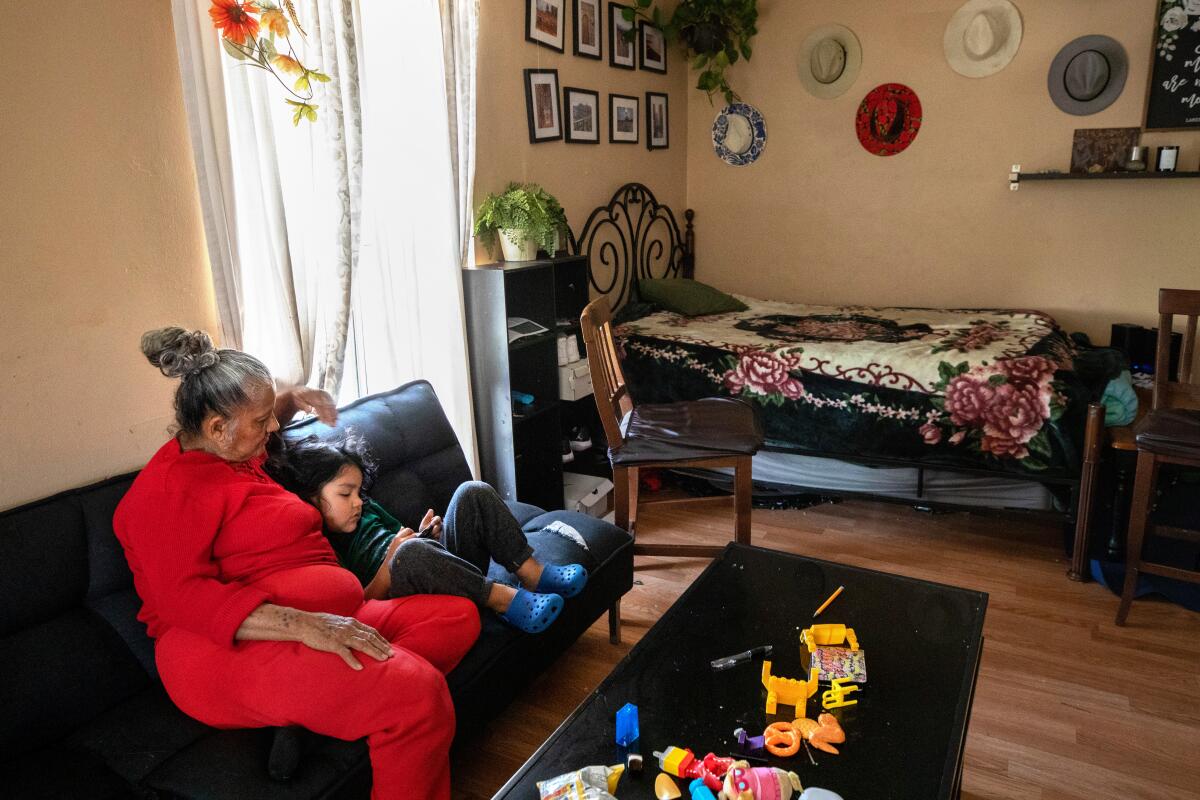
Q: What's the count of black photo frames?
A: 8